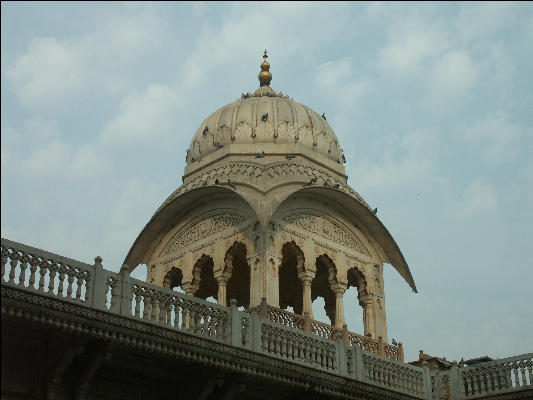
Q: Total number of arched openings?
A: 6